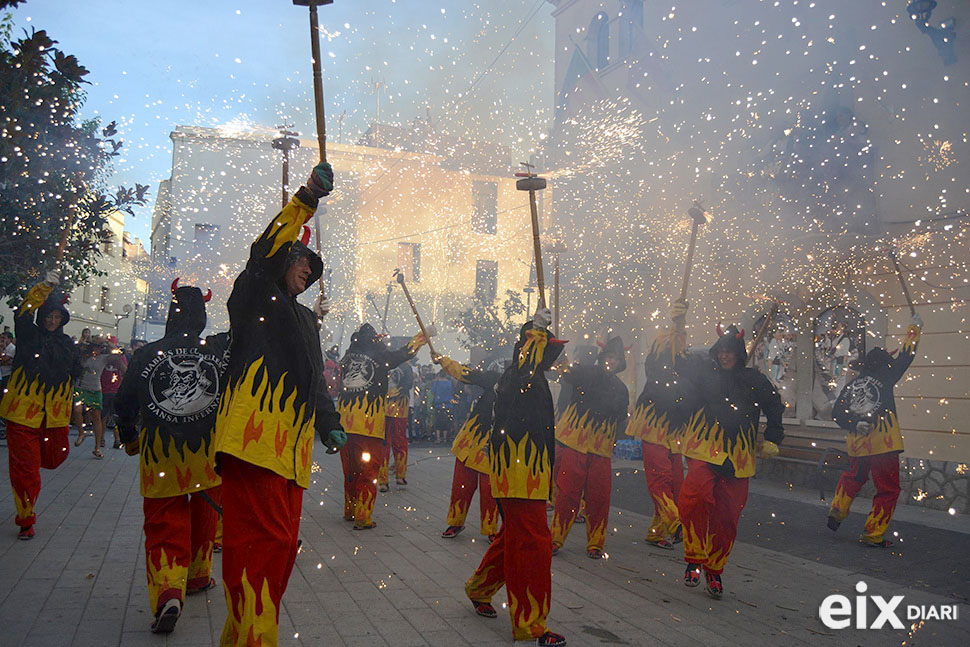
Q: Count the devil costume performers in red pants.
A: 11